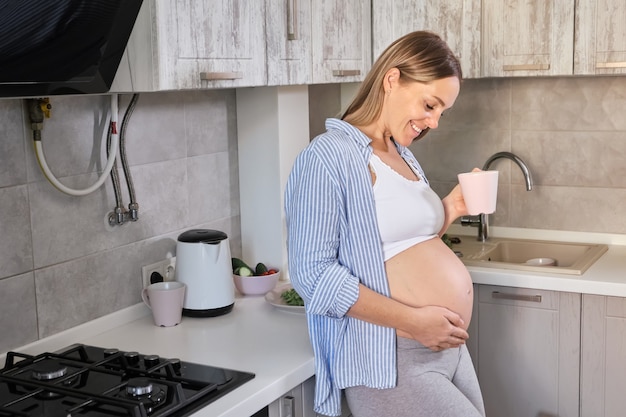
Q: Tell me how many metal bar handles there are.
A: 7